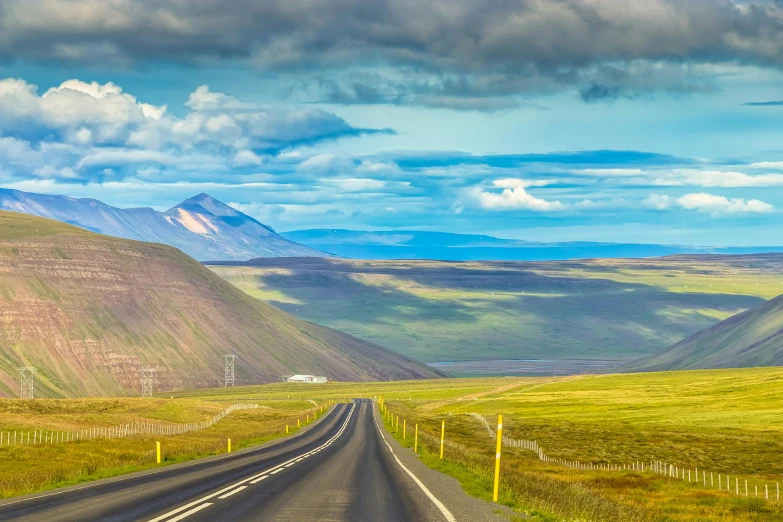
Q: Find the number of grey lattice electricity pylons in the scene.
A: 3